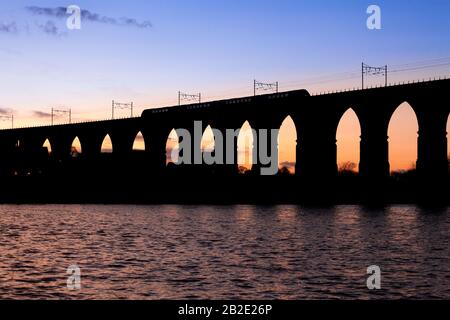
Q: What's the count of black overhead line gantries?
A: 6